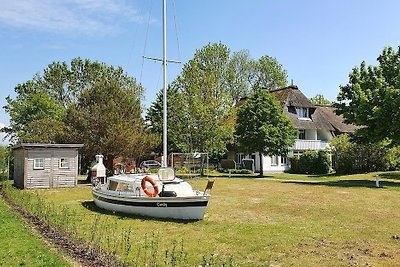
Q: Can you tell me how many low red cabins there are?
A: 0